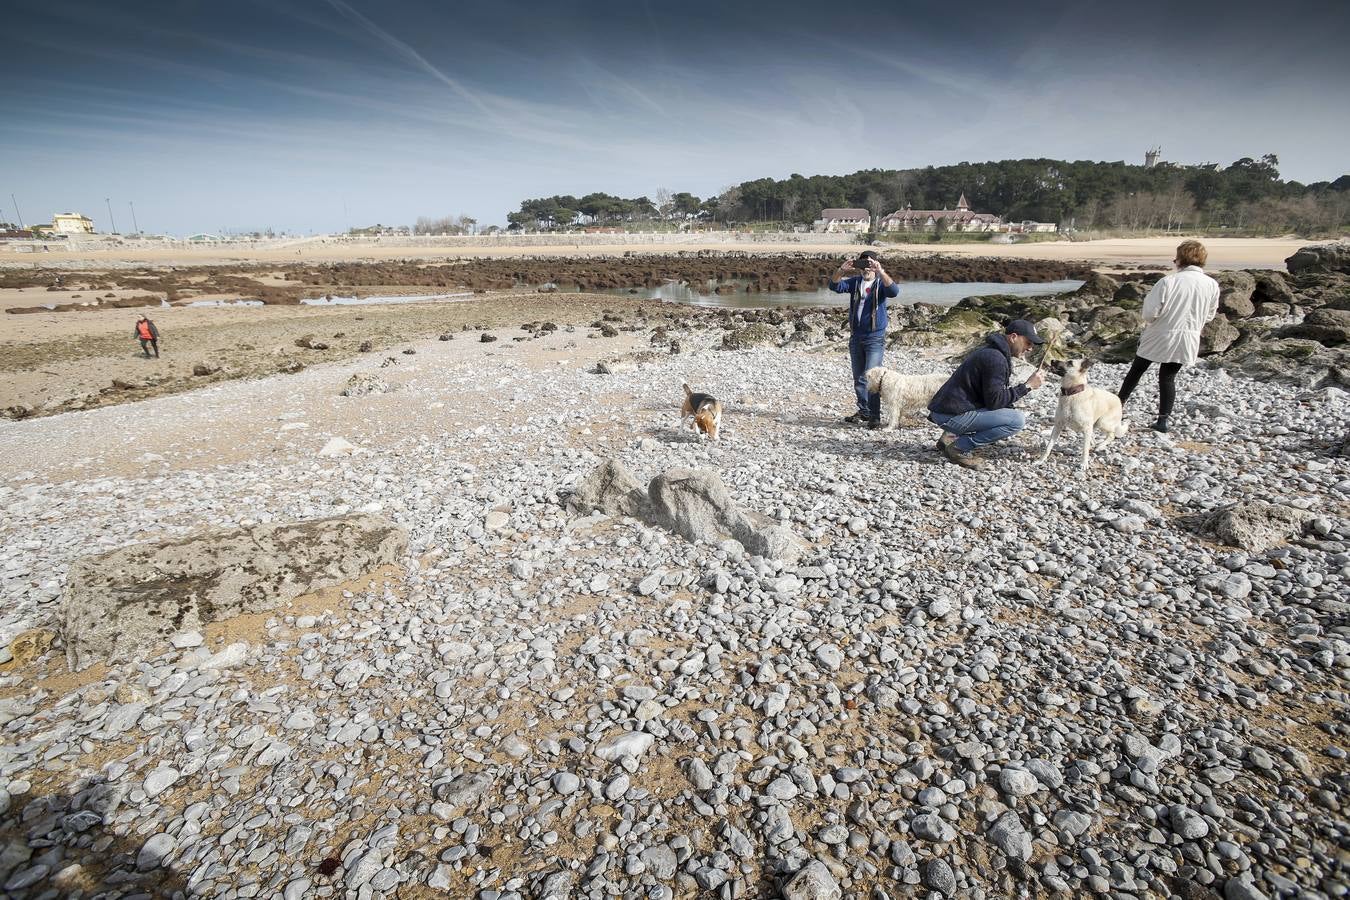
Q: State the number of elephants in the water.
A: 0